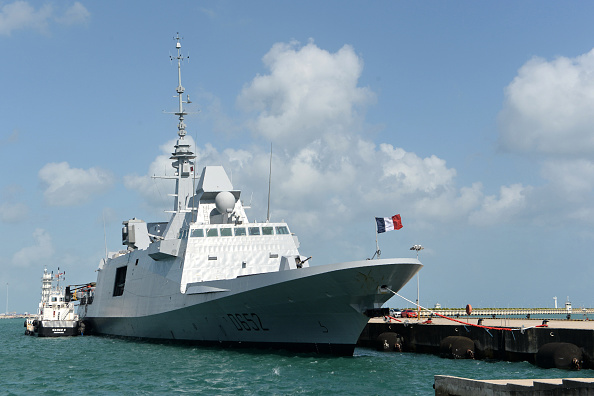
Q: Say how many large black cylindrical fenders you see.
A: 3